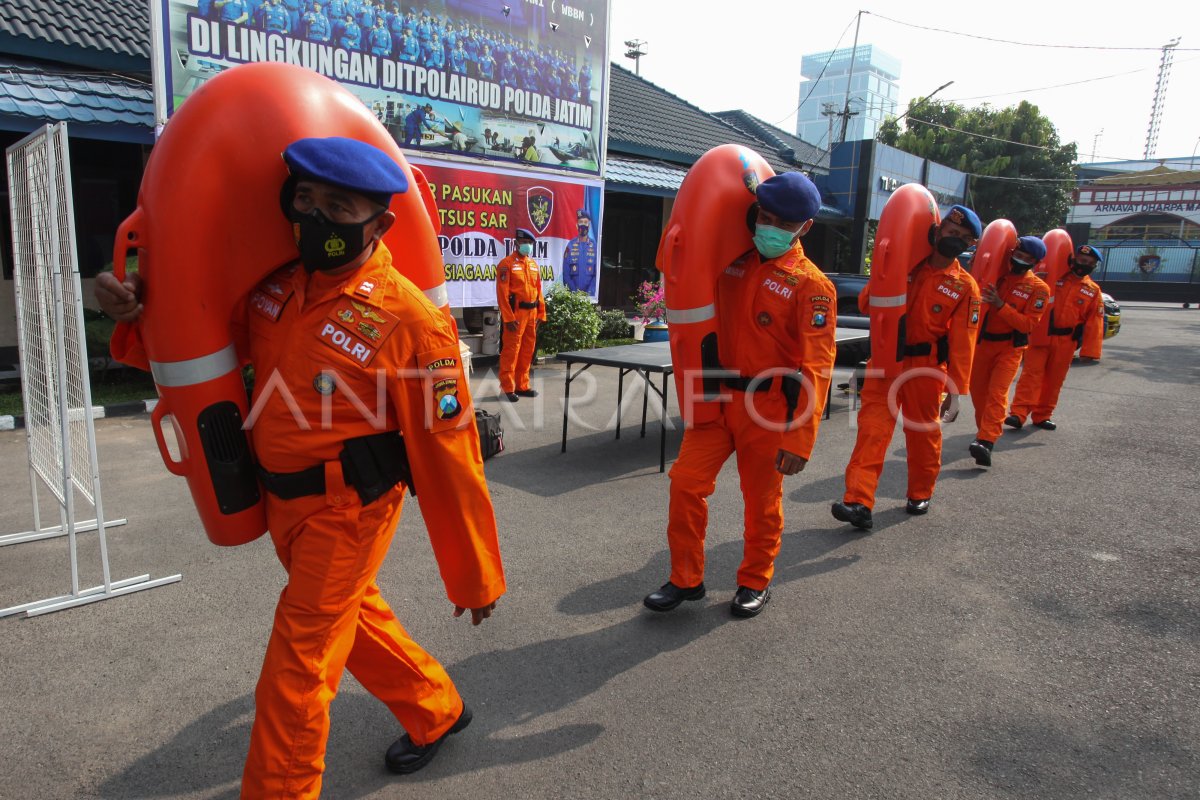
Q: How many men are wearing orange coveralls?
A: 6